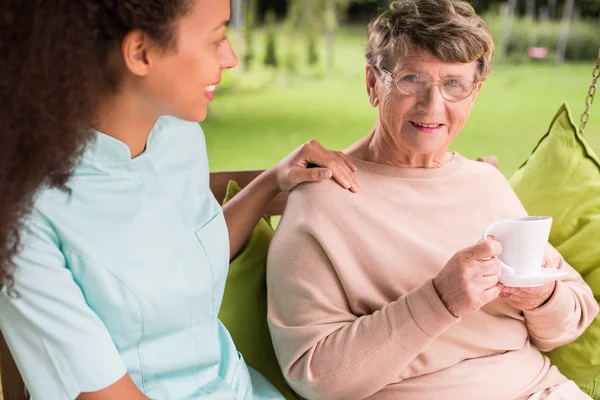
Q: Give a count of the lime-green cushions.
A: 2